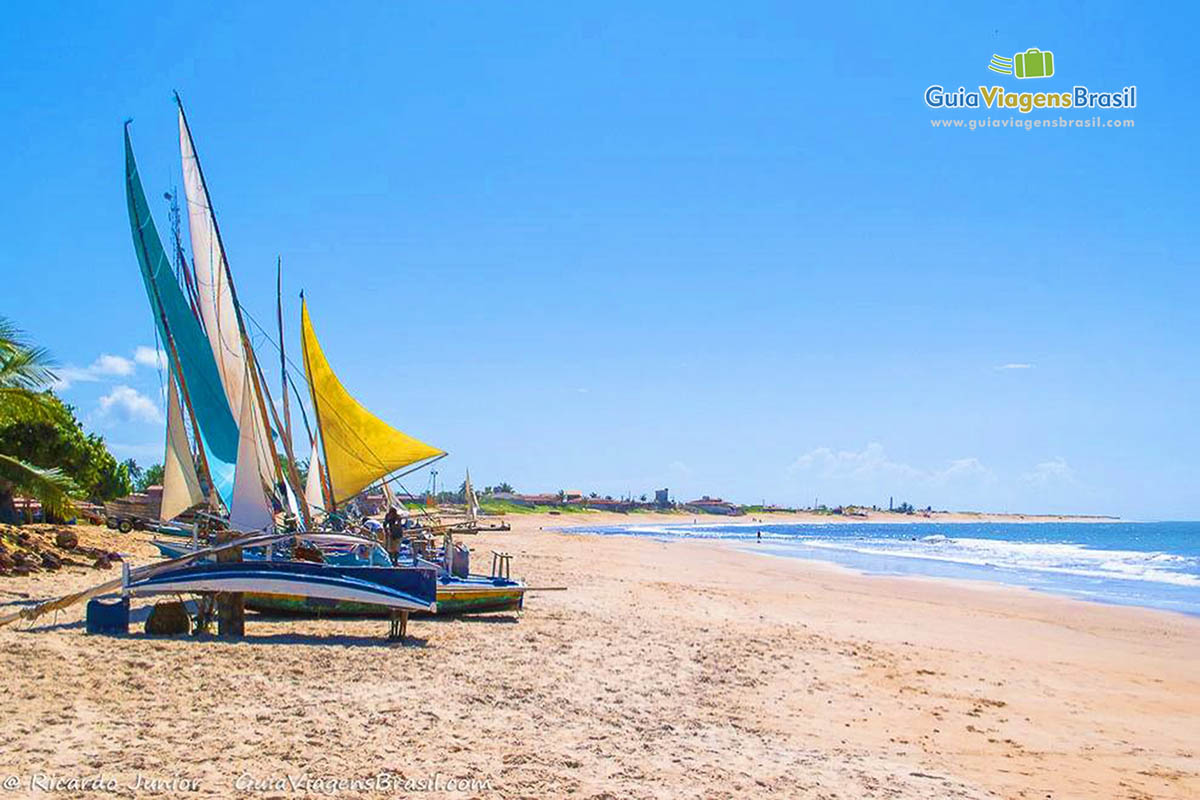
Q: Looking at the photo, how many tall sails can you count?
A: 3